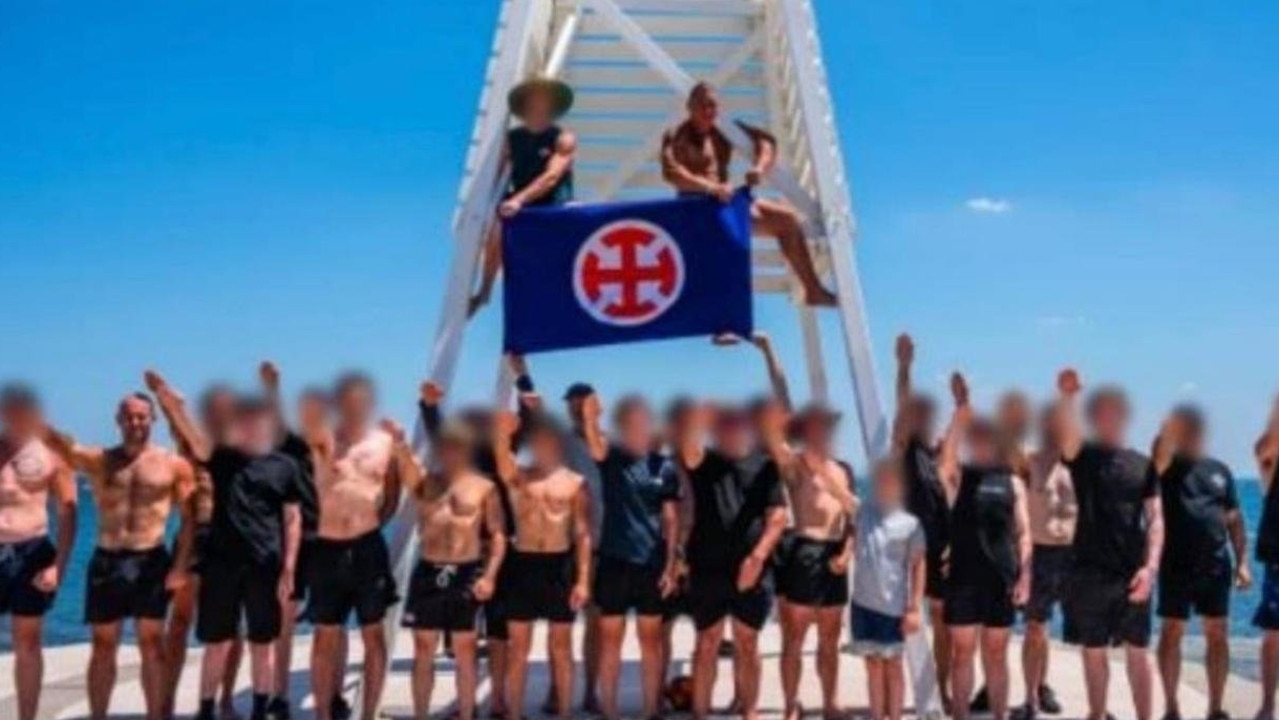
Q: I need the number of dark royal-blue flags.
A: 1